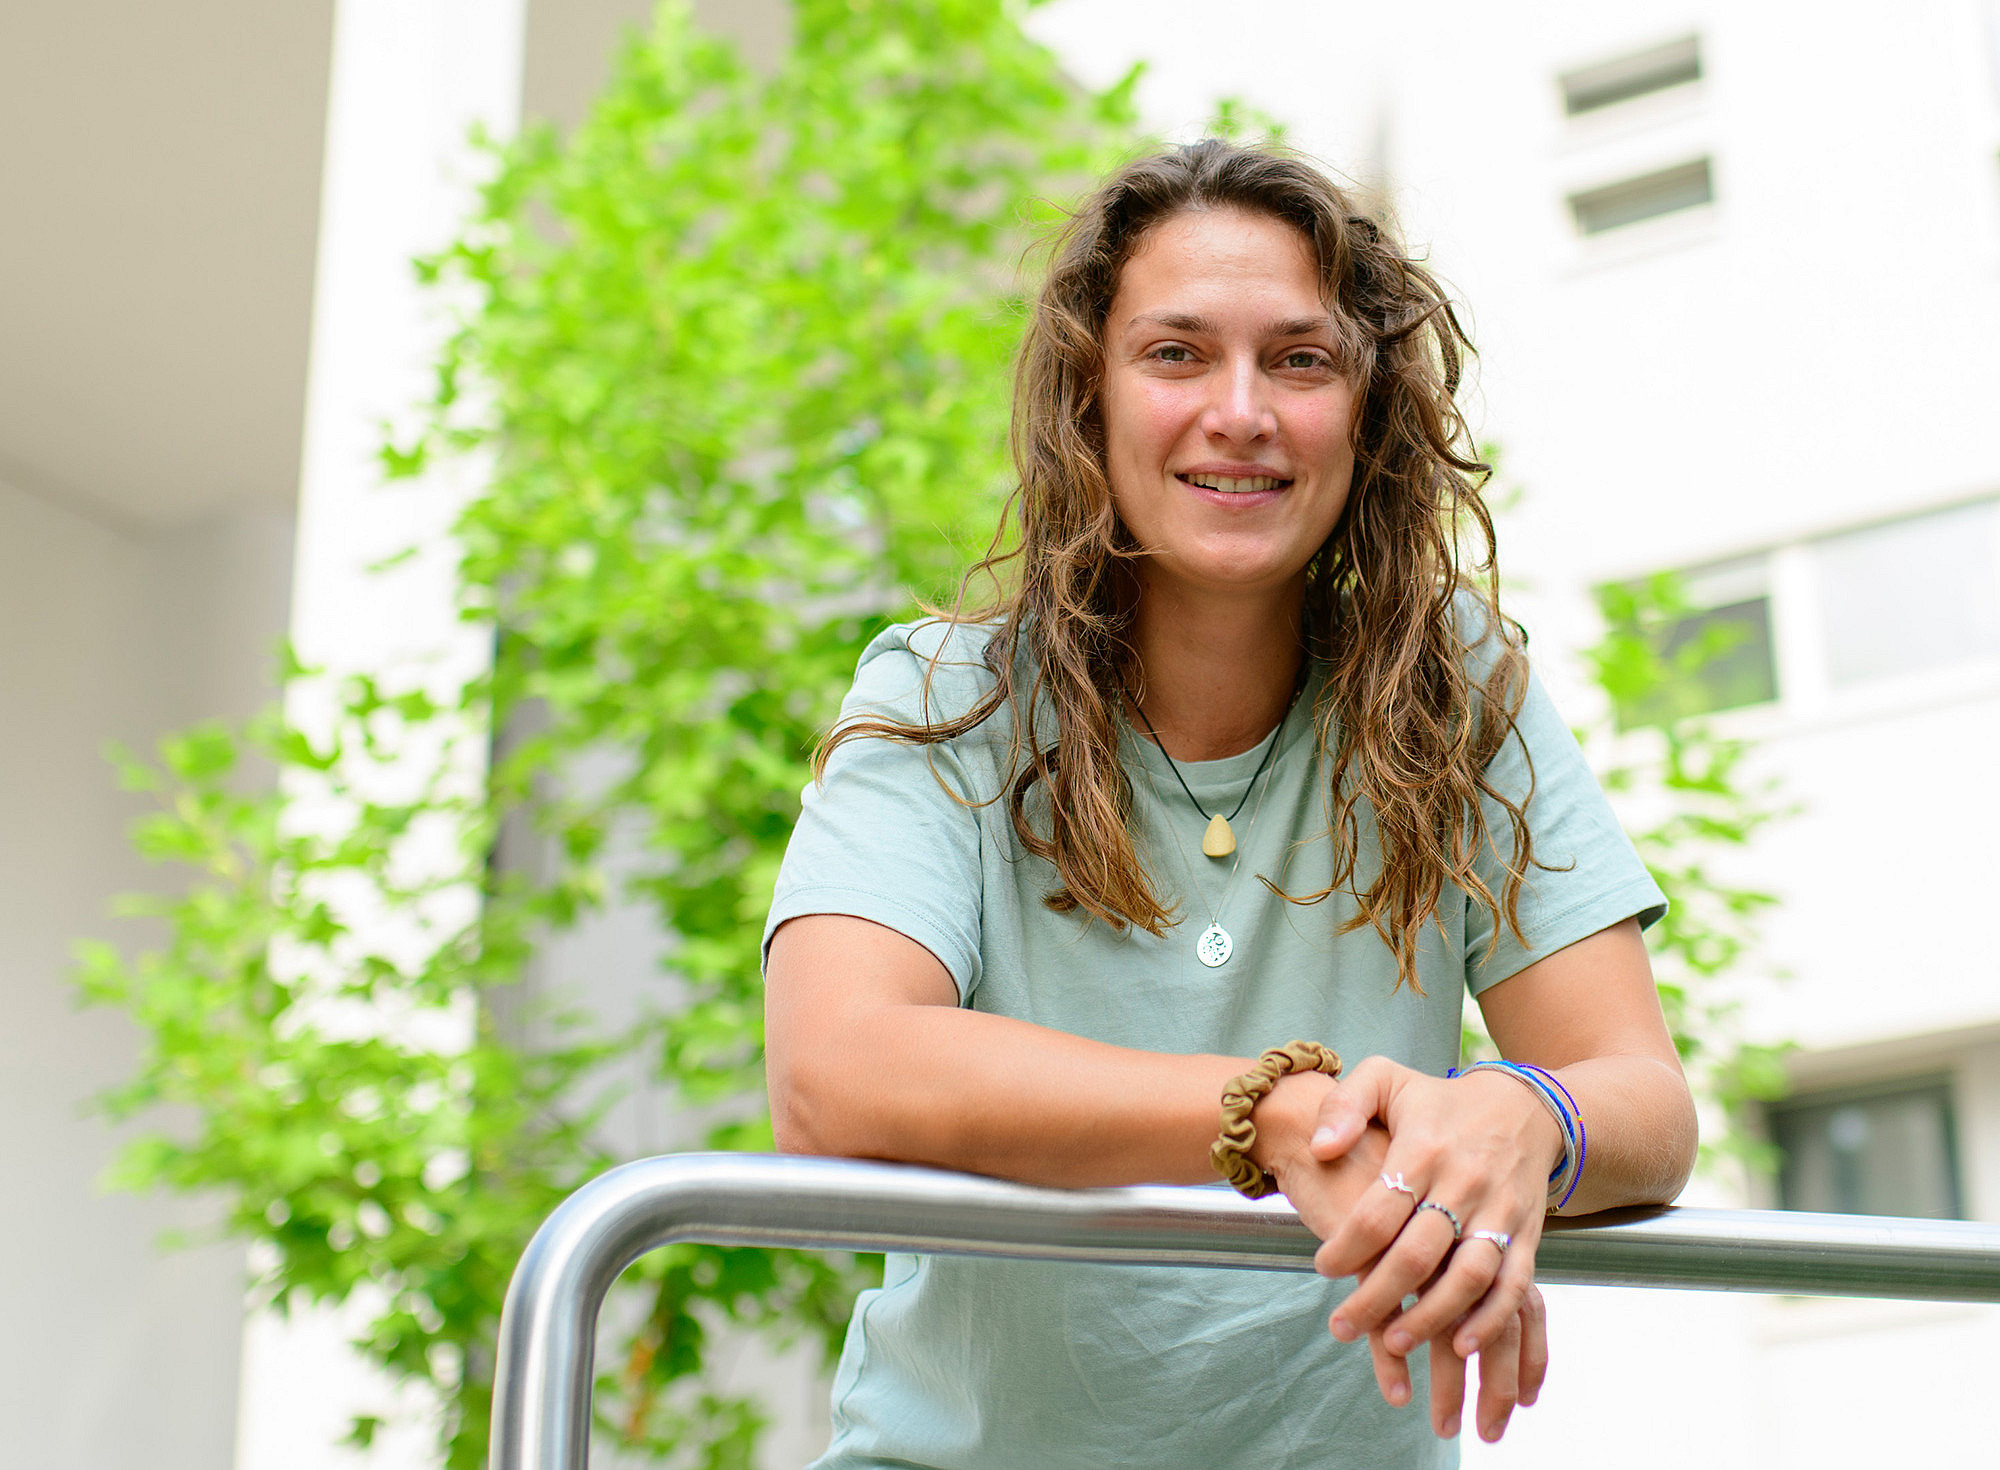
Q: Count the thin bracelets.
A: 3